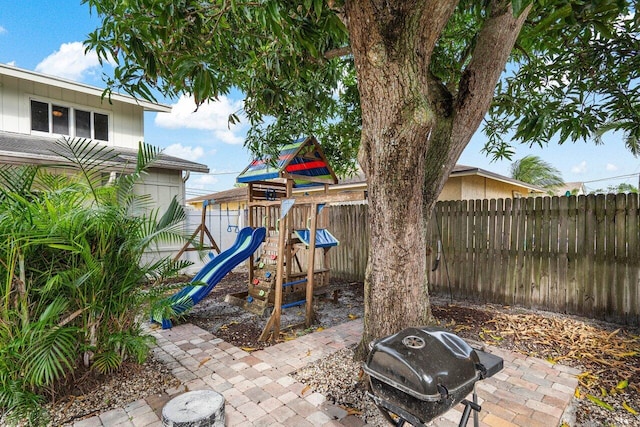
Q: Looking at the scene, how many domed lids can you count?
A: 1